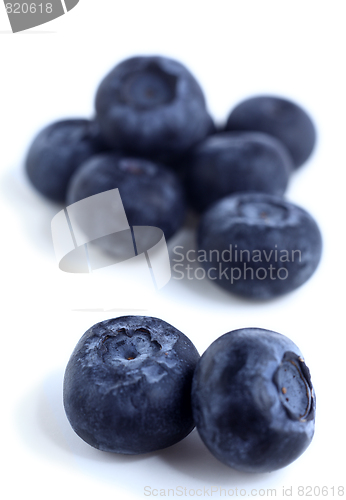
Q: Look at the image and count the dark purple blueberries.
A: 8